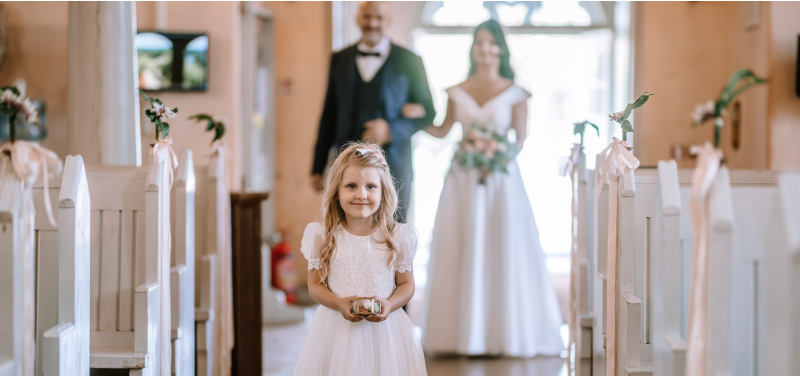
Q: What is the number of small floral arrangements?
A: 6